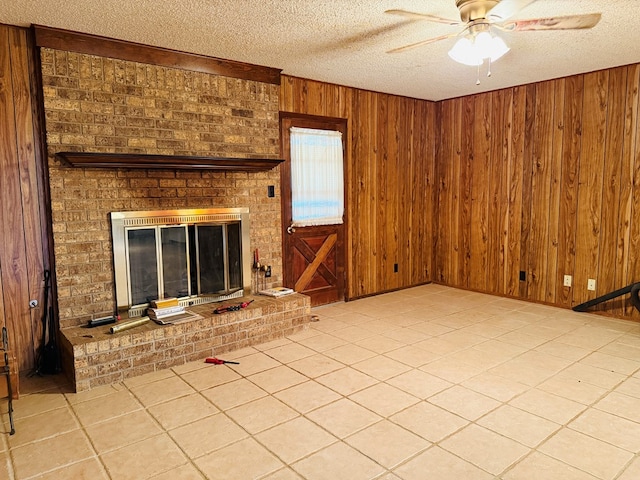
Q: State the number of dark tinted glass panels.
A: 4